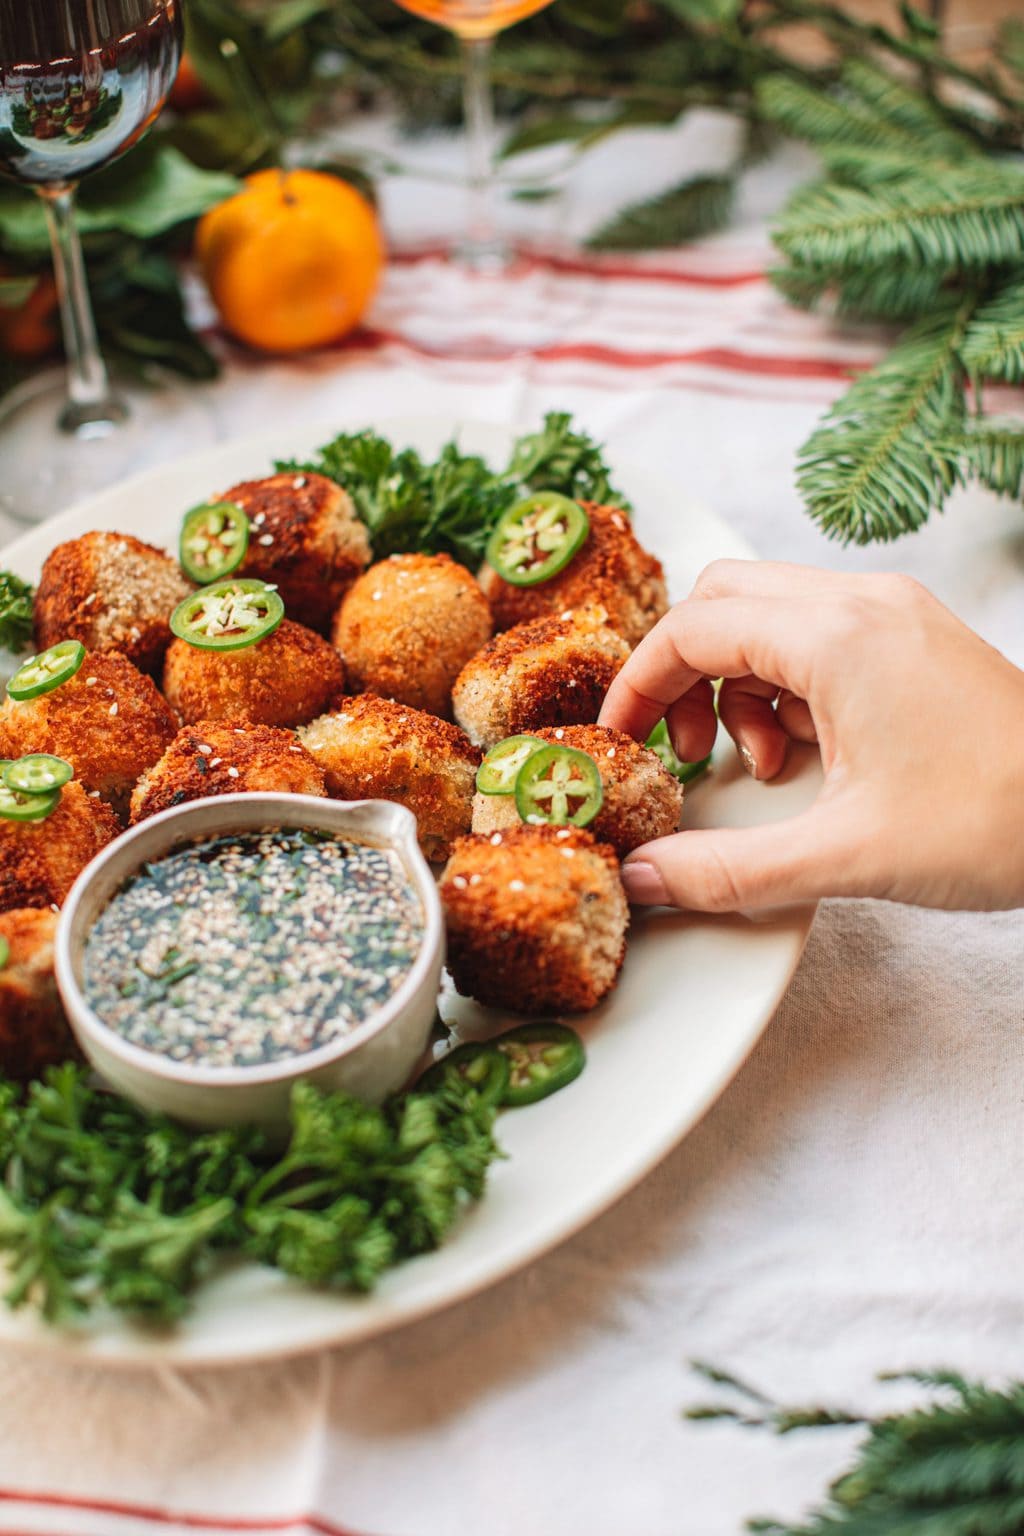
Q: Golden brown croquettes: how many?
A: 13